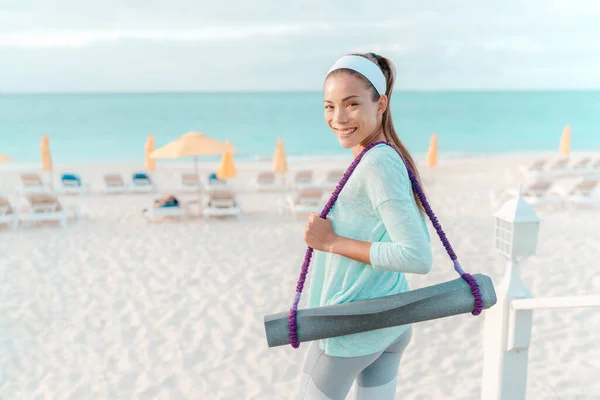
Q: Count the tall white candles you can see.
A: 0